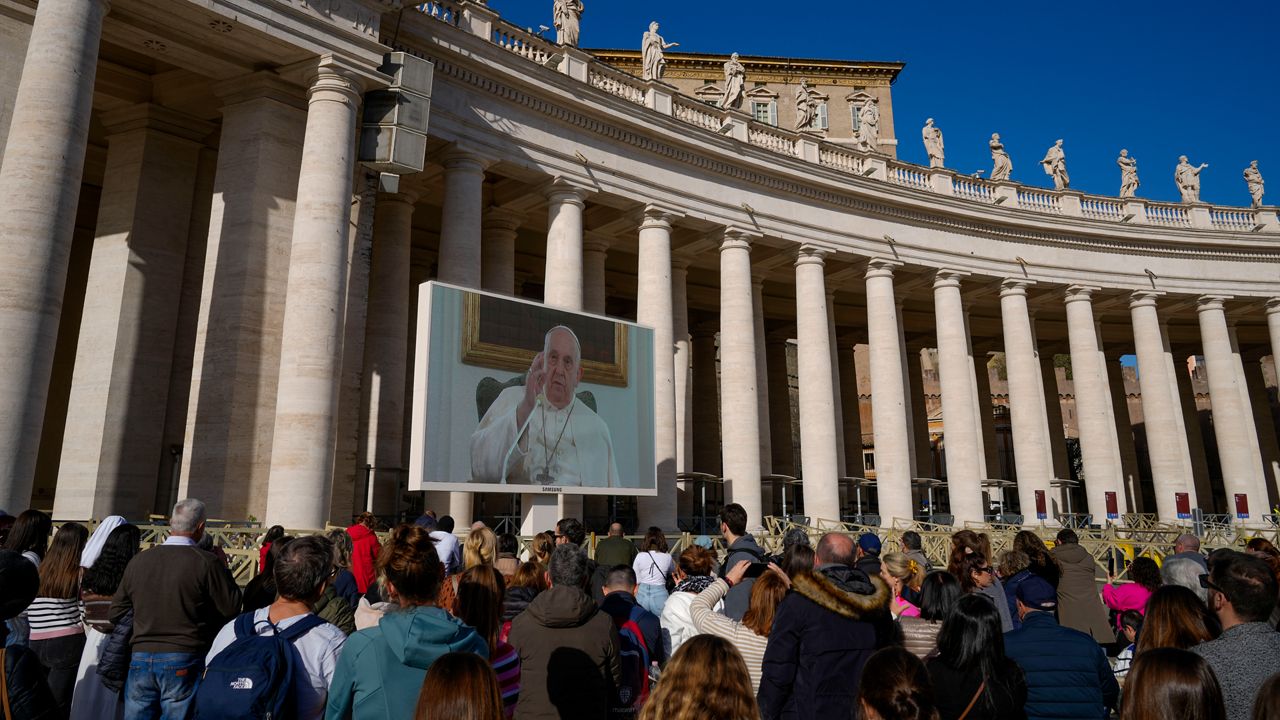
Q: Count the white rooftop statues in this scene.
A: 11